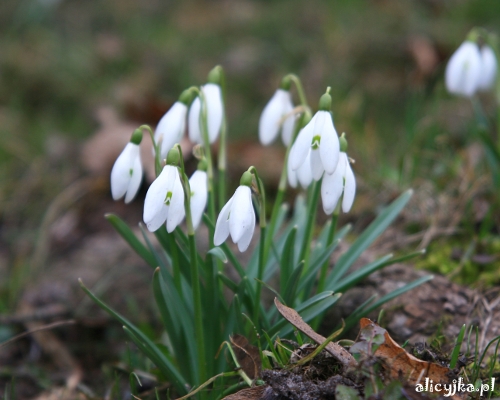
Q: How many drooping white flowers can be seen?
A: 12